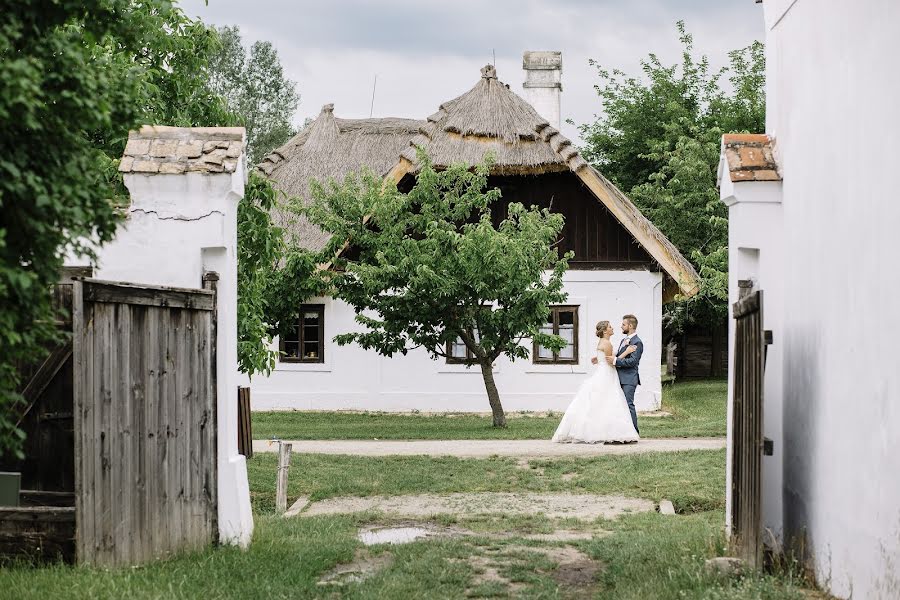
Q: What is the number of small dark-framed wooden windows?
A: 3